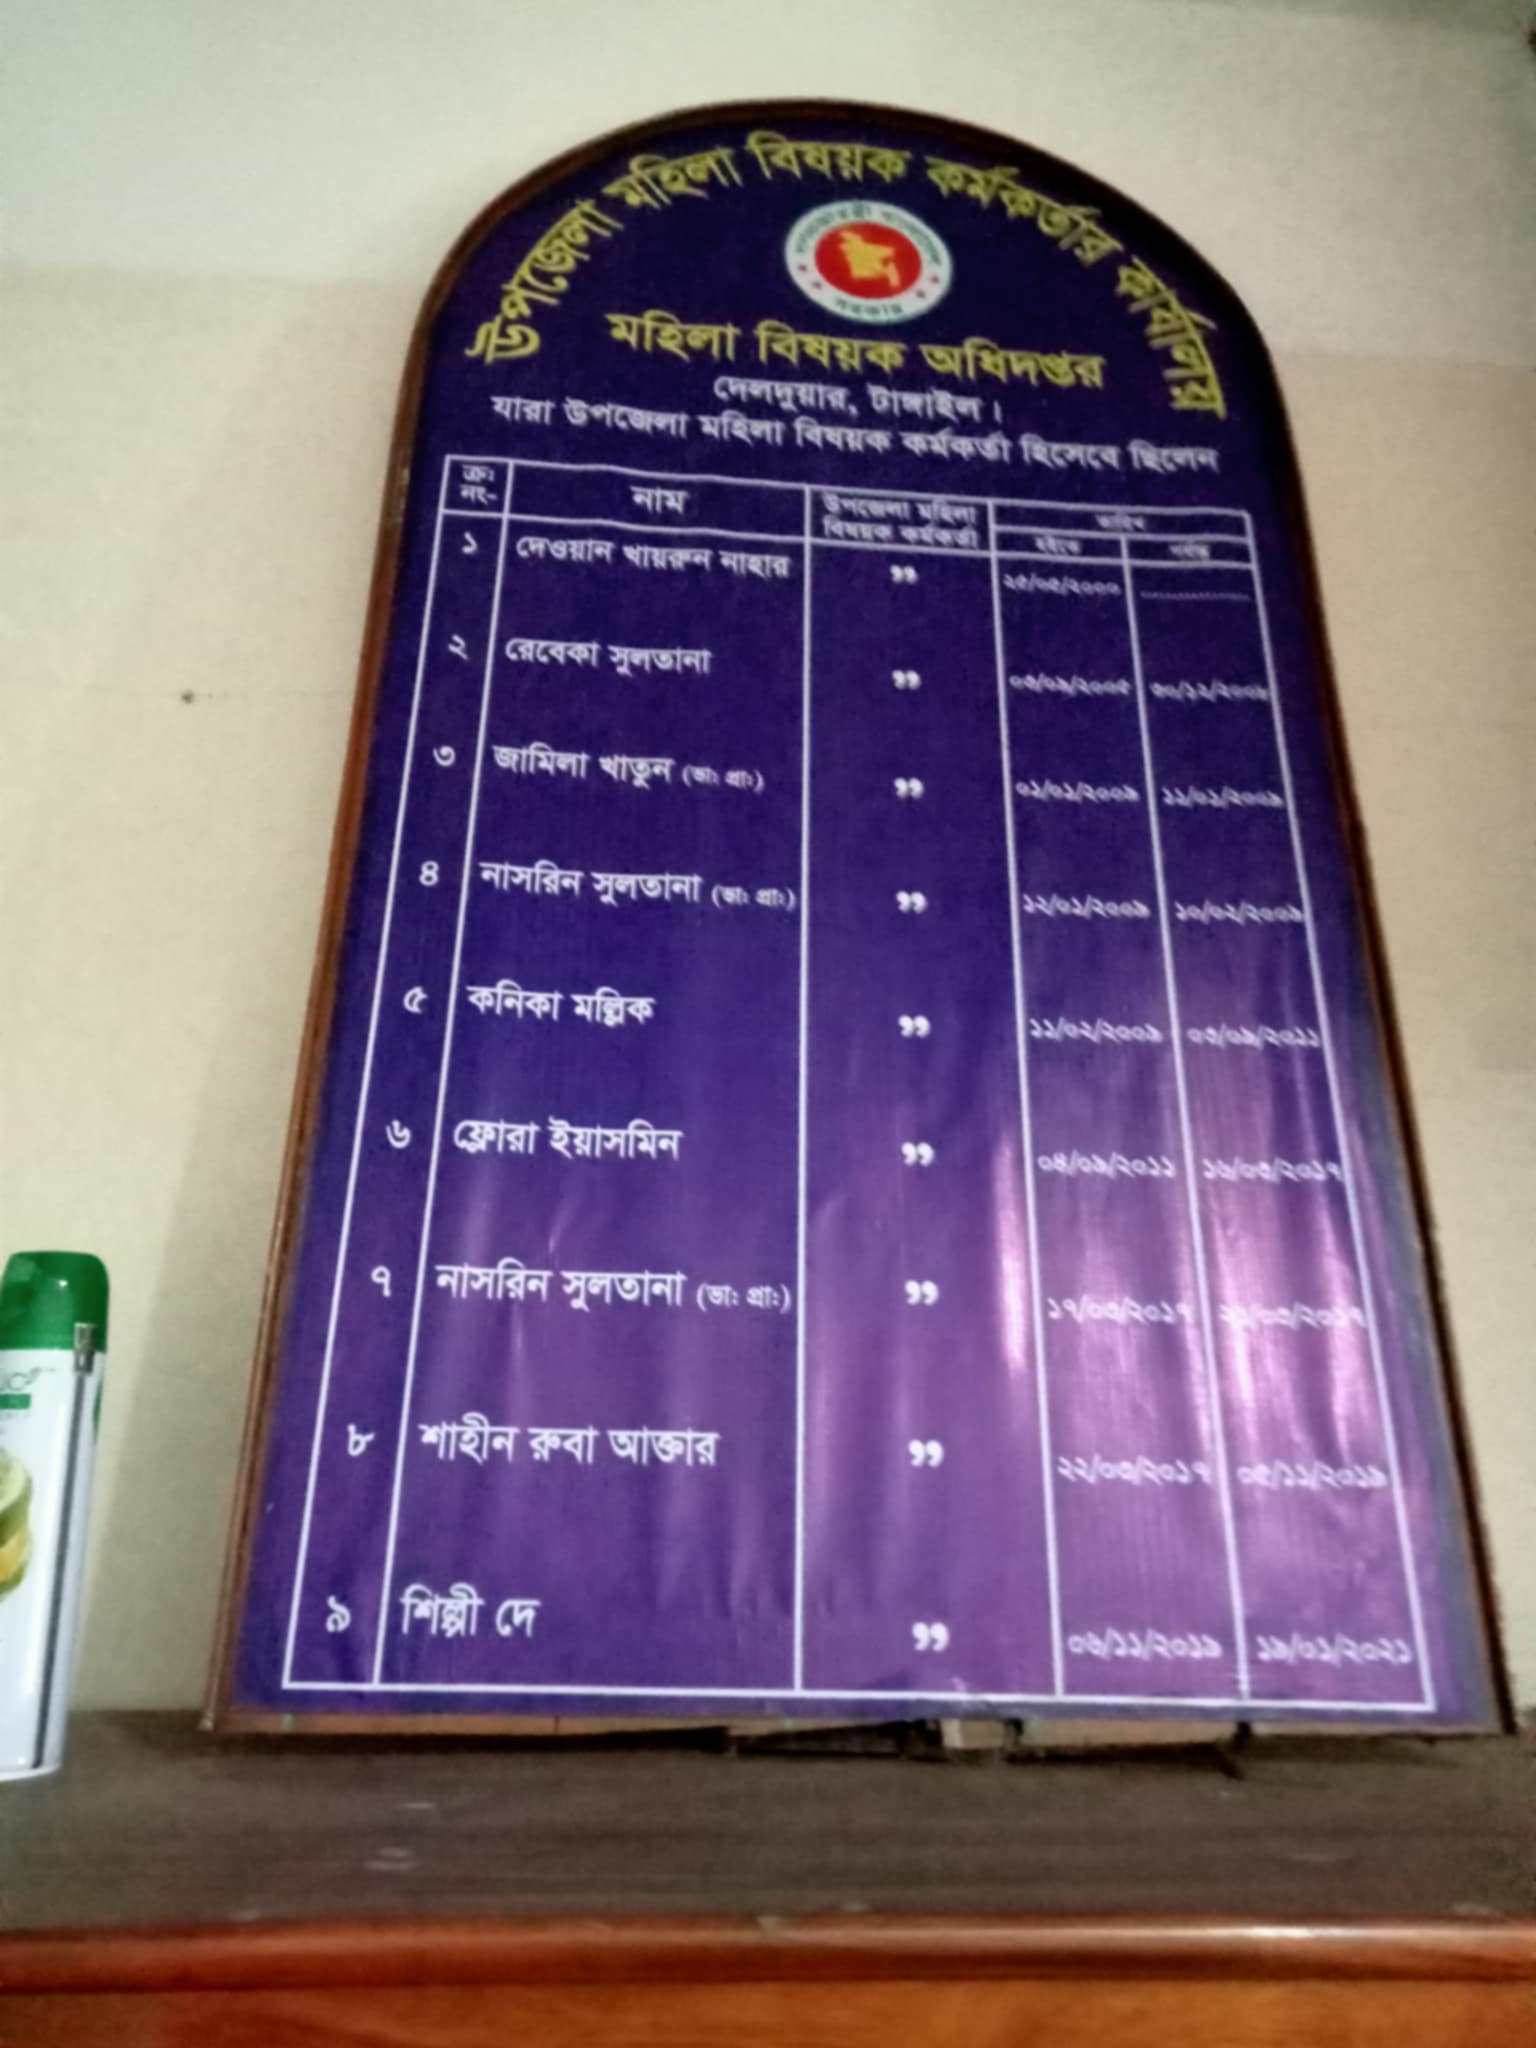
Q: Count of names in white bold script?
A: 9